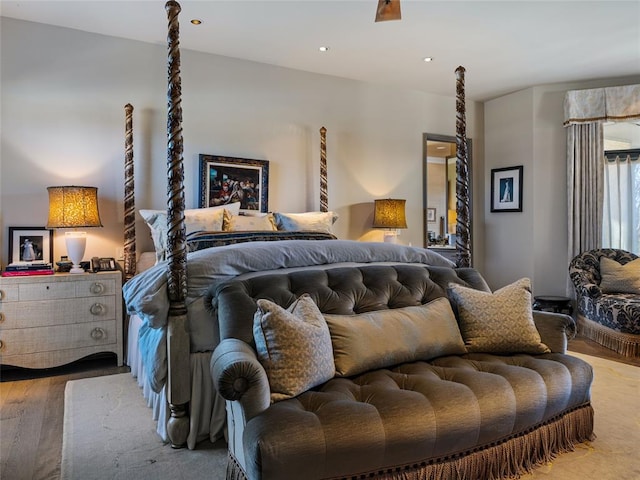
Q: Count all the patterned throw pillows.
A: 2